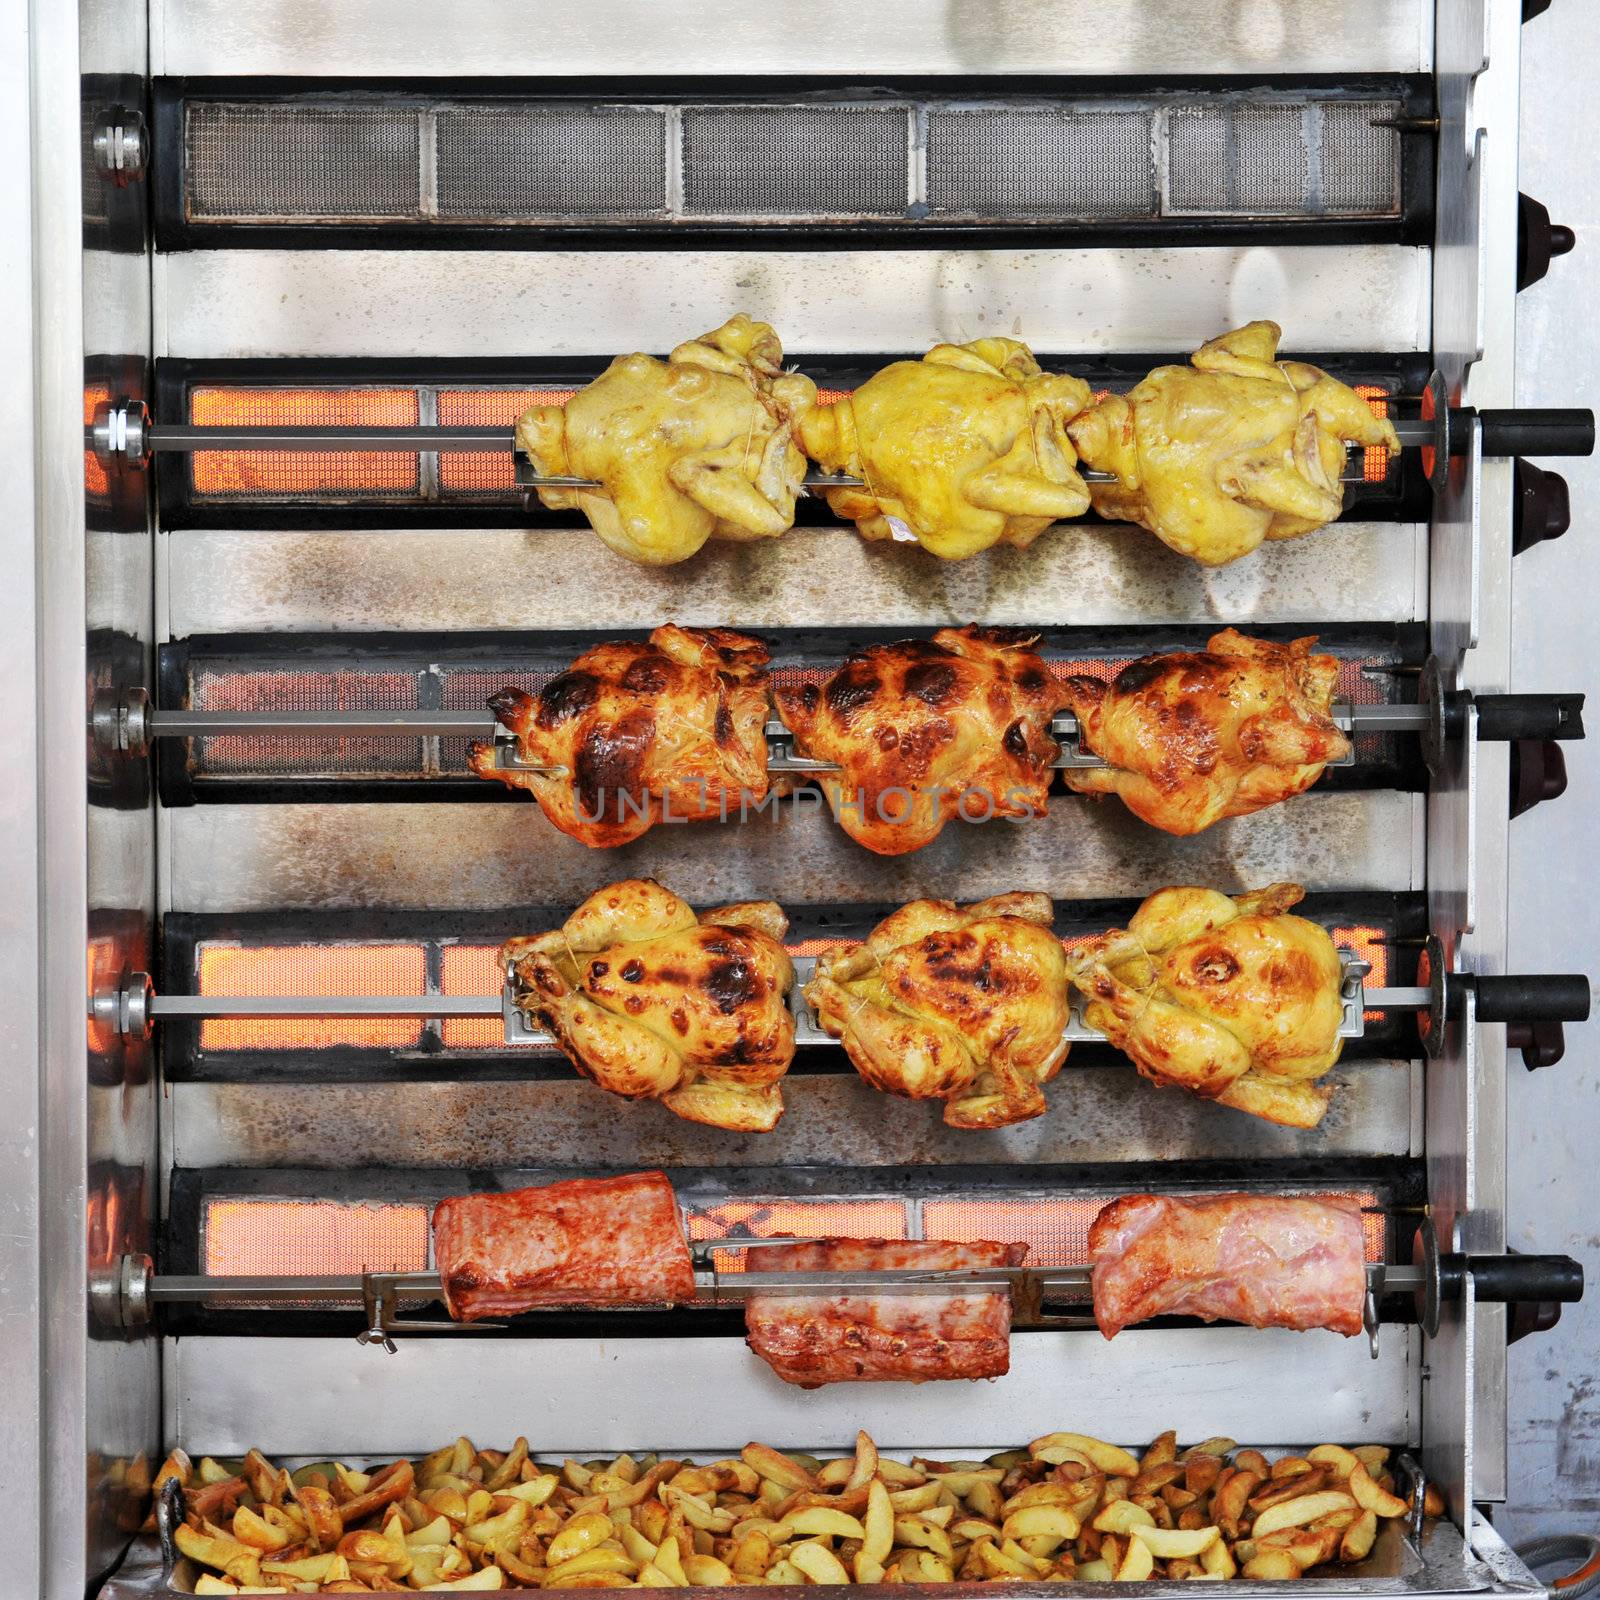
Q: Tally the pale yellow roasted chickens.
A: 3